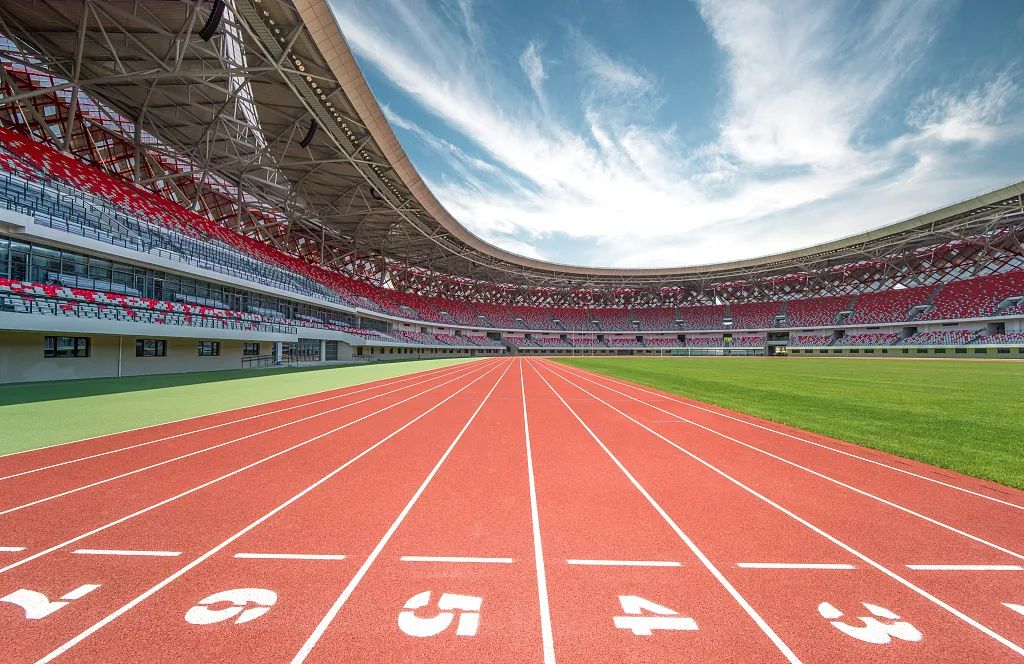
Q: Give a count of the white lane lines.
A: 11